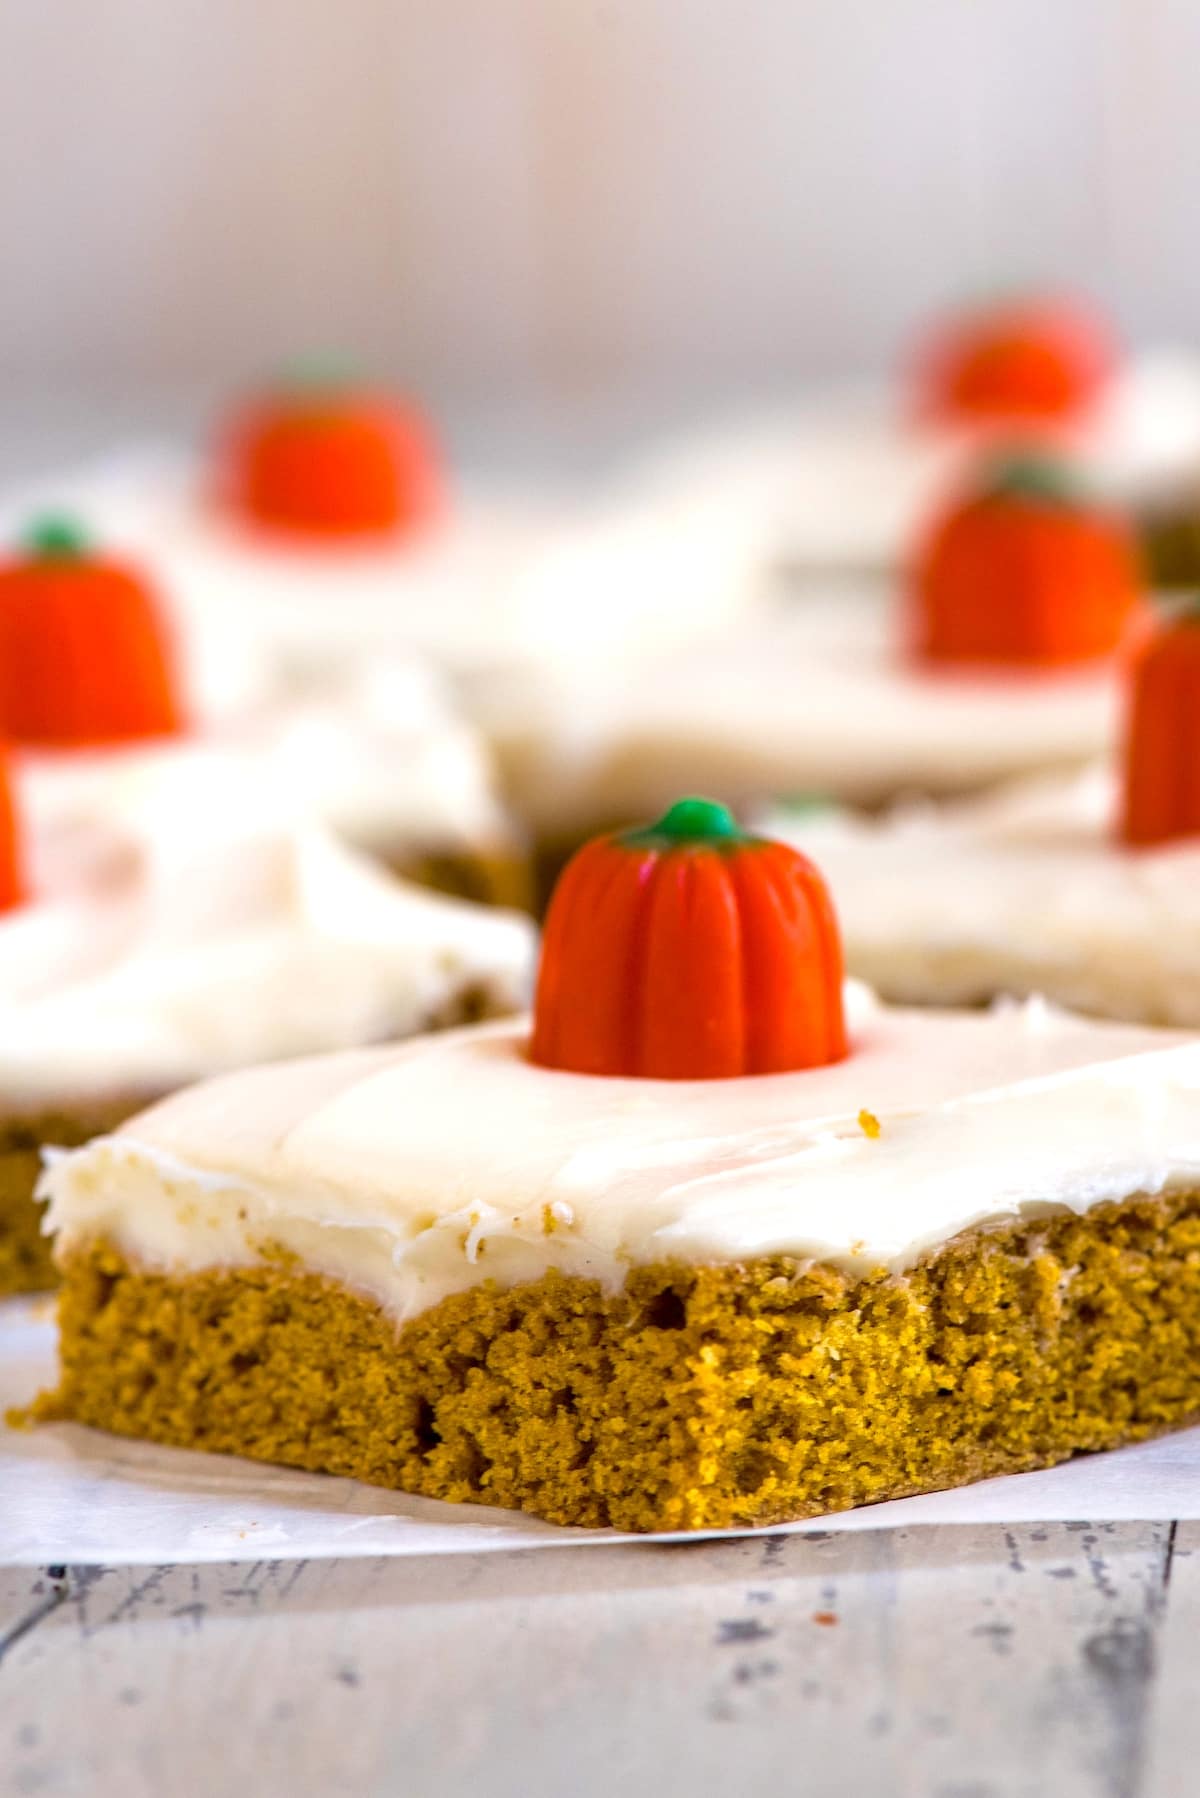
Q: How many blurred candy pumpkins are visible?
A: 6